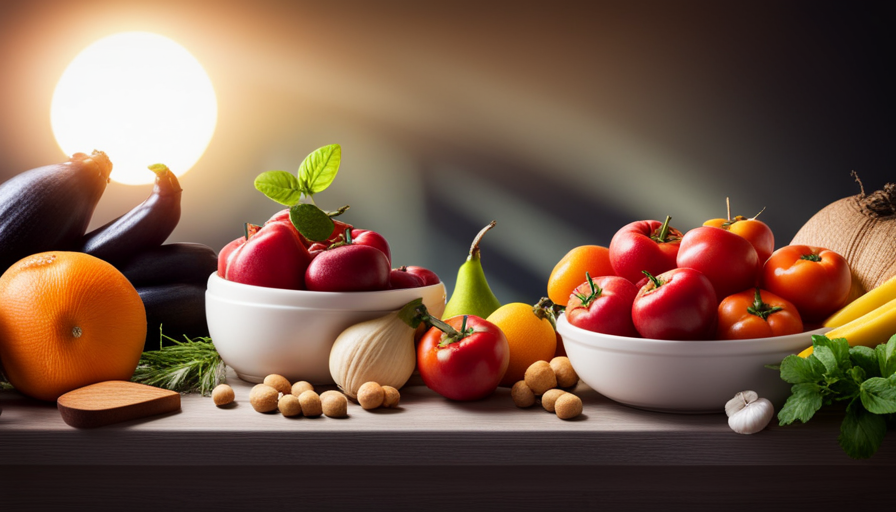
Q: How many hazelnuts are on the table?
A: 14